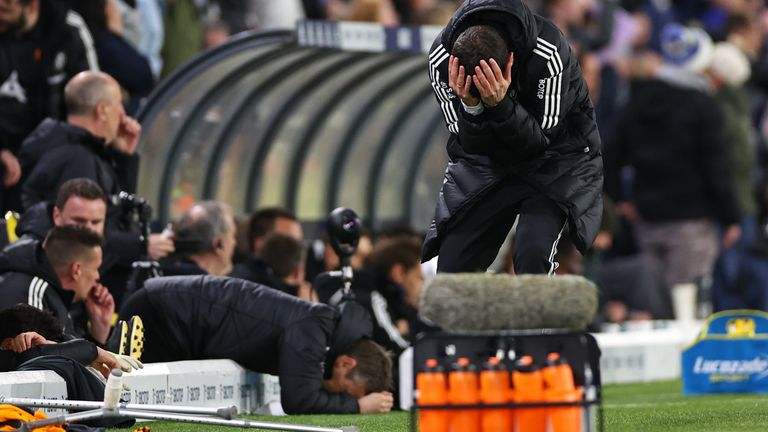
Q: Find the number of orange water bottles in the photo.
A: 5